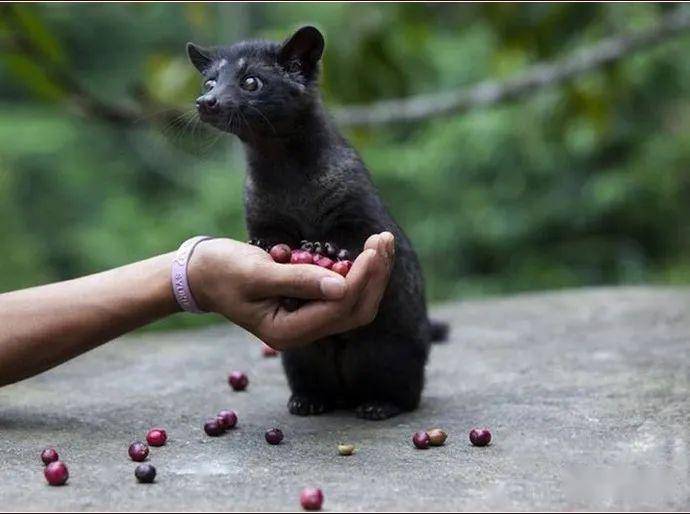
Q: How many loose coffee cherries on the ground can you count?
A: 15